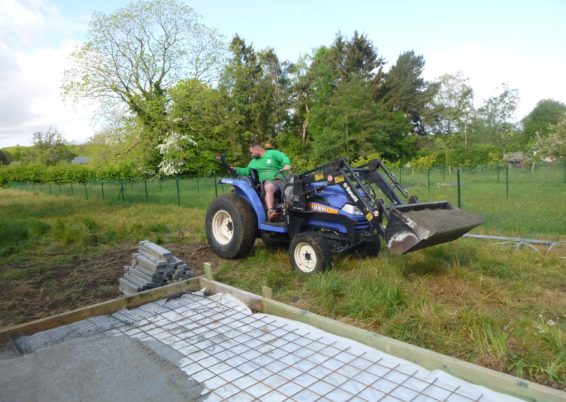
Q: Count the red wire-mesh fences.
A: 0